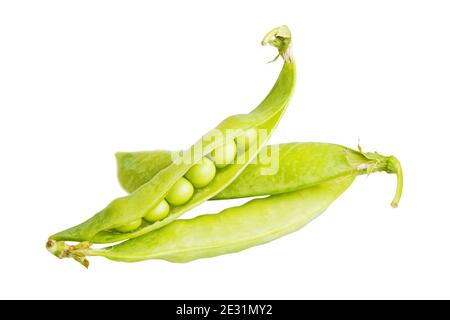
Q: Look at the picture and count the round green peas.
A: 6